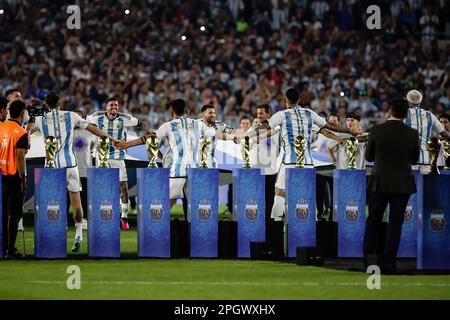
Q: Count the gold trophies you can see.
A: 9